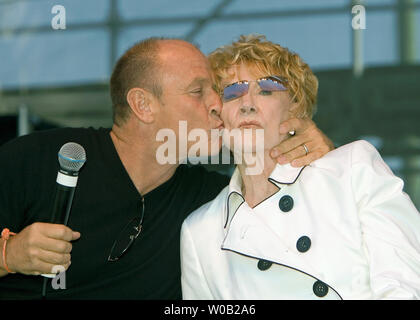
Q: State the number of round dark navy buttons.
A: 4